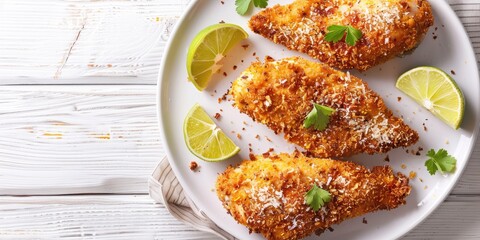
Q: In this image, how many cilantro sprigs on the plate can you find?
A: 5